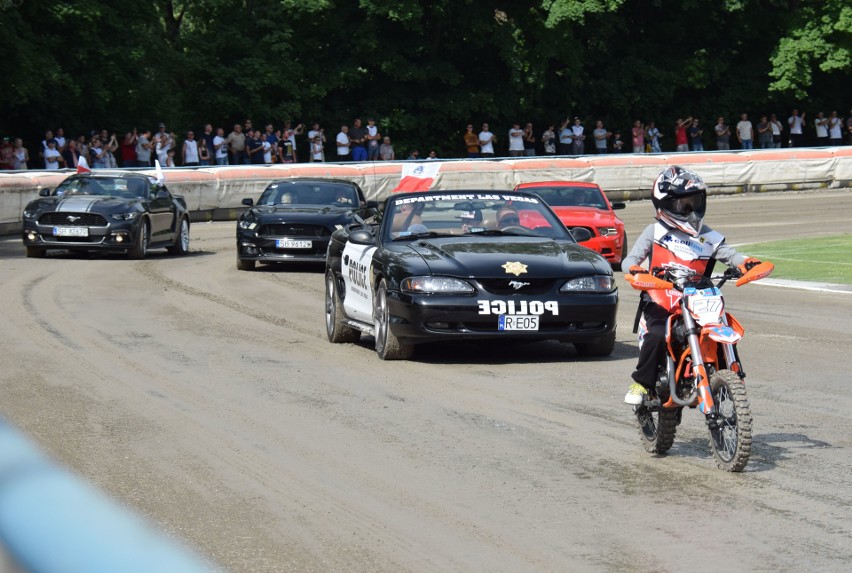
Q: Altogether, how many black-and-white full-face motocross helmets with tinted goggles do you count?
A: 1